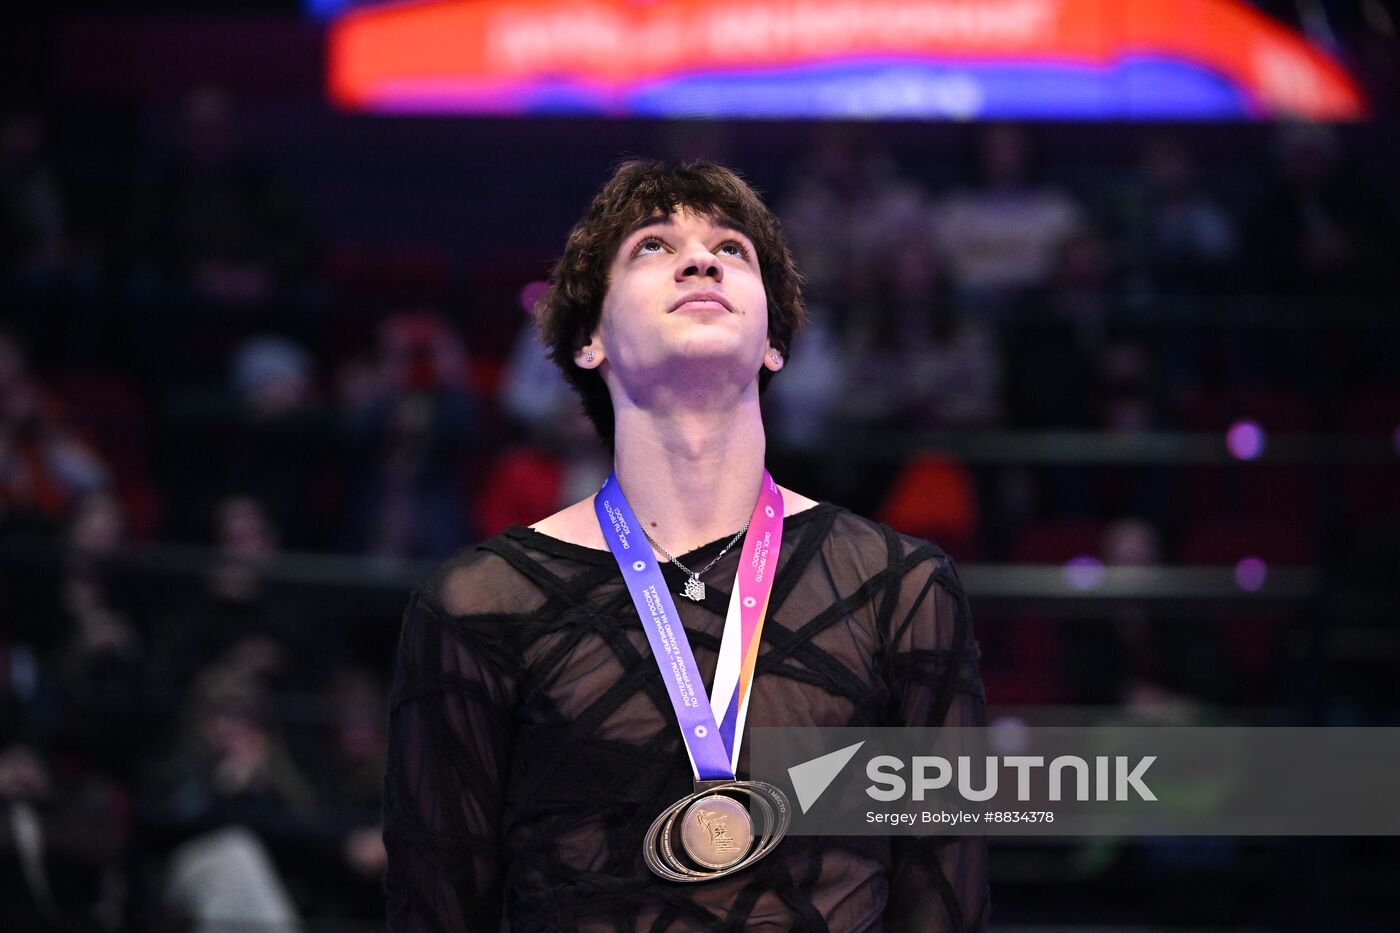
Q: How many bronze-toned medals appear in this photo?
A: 1